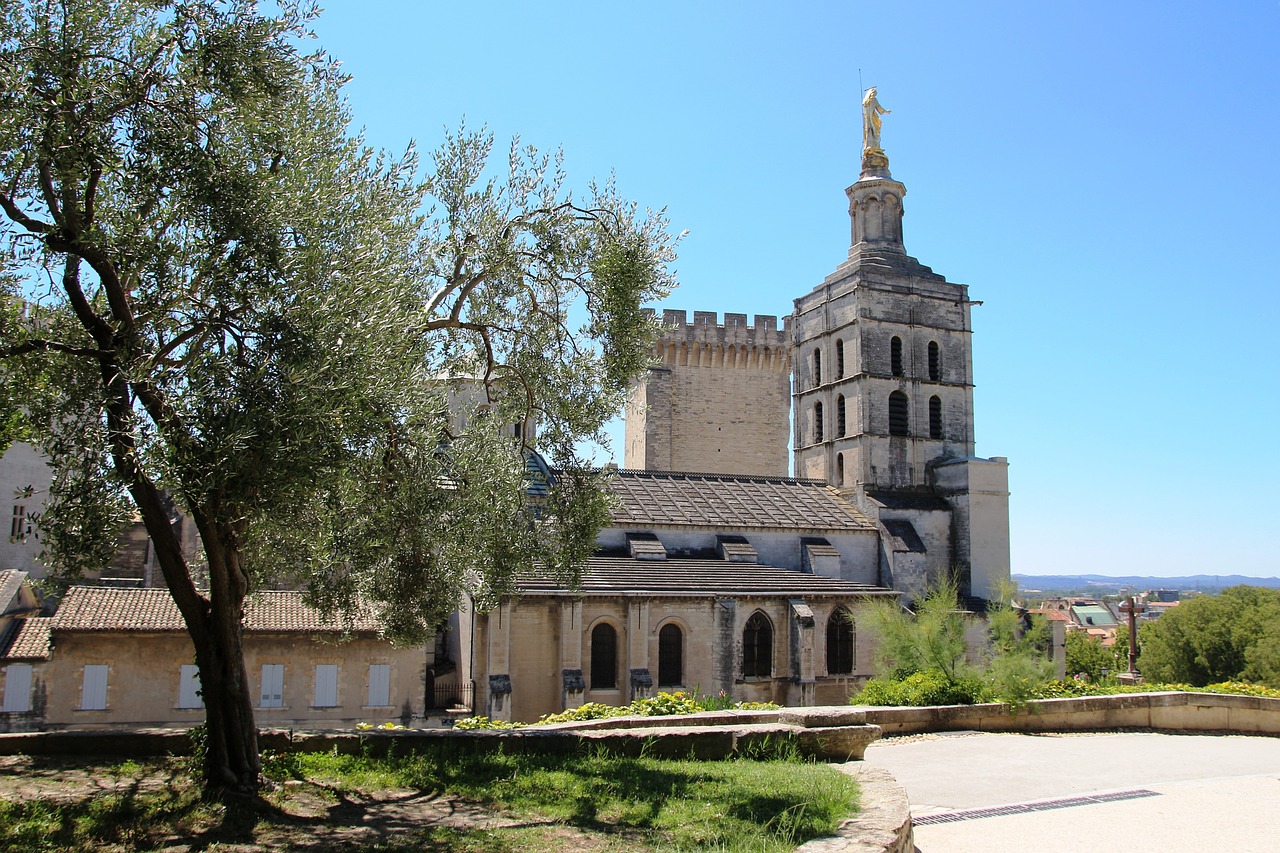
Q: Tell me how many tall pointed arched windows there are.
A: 2